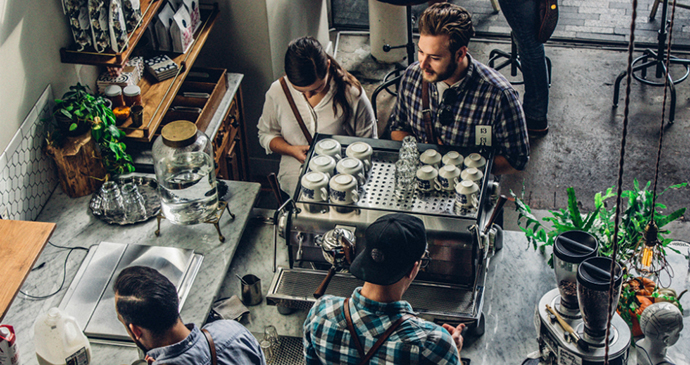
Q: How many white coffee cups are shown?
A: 13